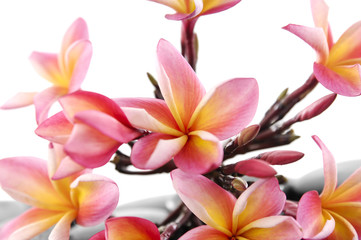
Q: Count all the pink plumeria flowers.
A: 9